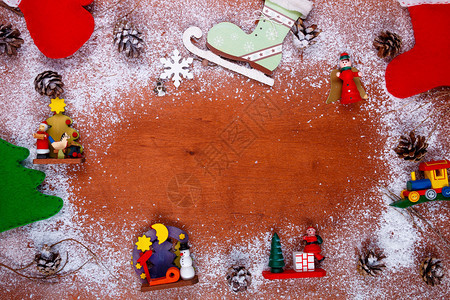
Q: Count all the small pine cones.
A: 10